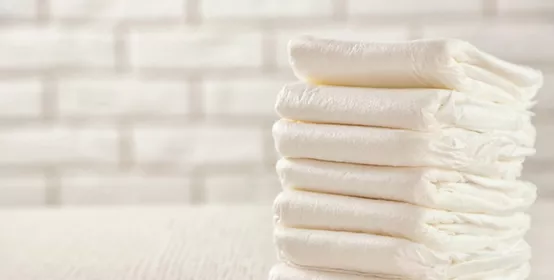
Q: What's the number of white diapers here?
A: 7